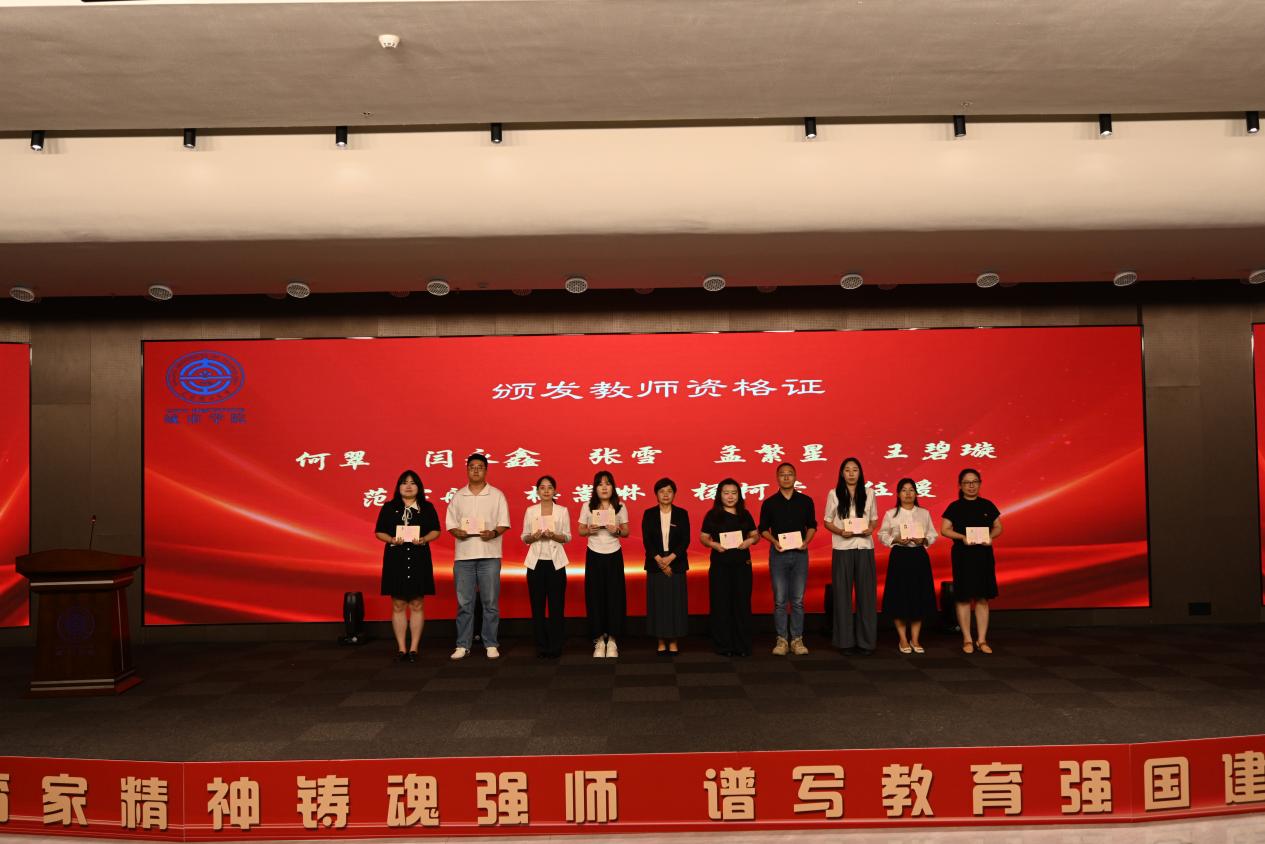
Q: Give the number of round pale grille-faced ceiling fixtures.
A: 10